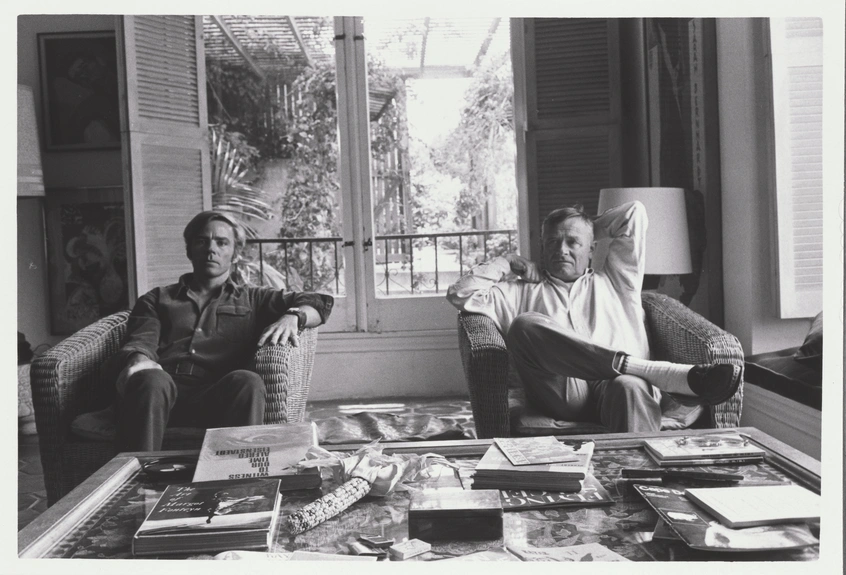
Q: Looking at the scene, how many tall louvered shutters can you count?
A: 3